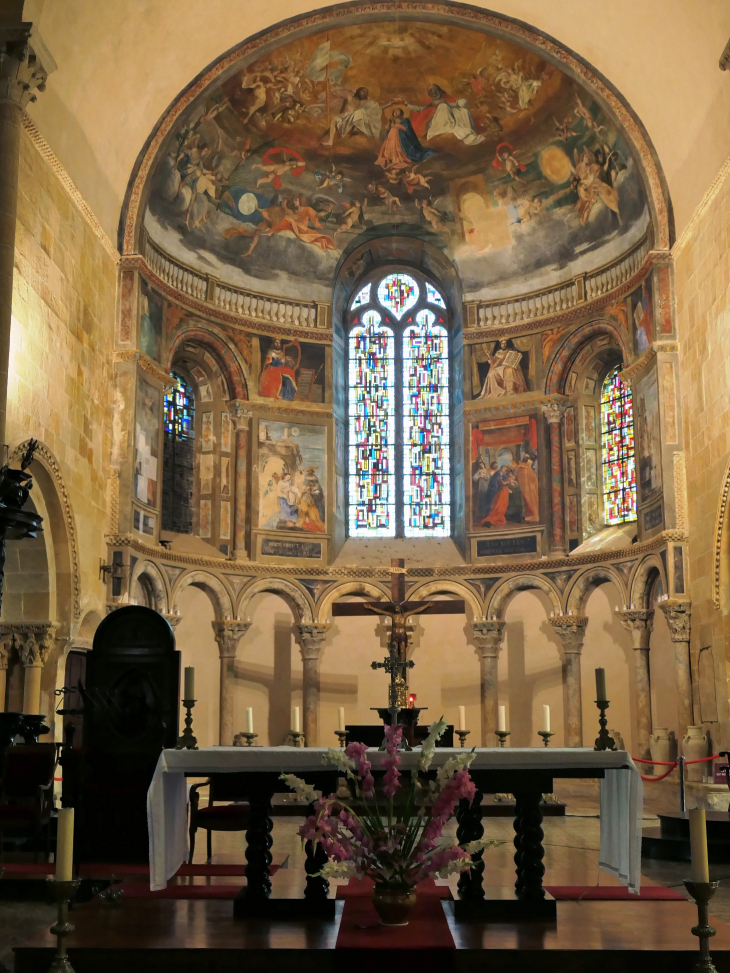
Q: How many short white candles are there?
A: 6